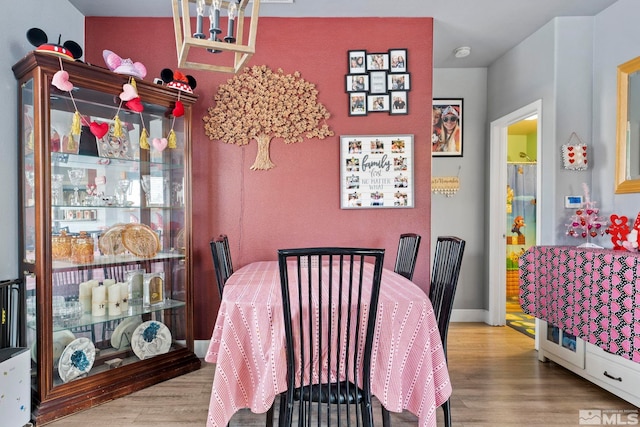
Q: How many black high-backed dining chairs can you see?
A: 4